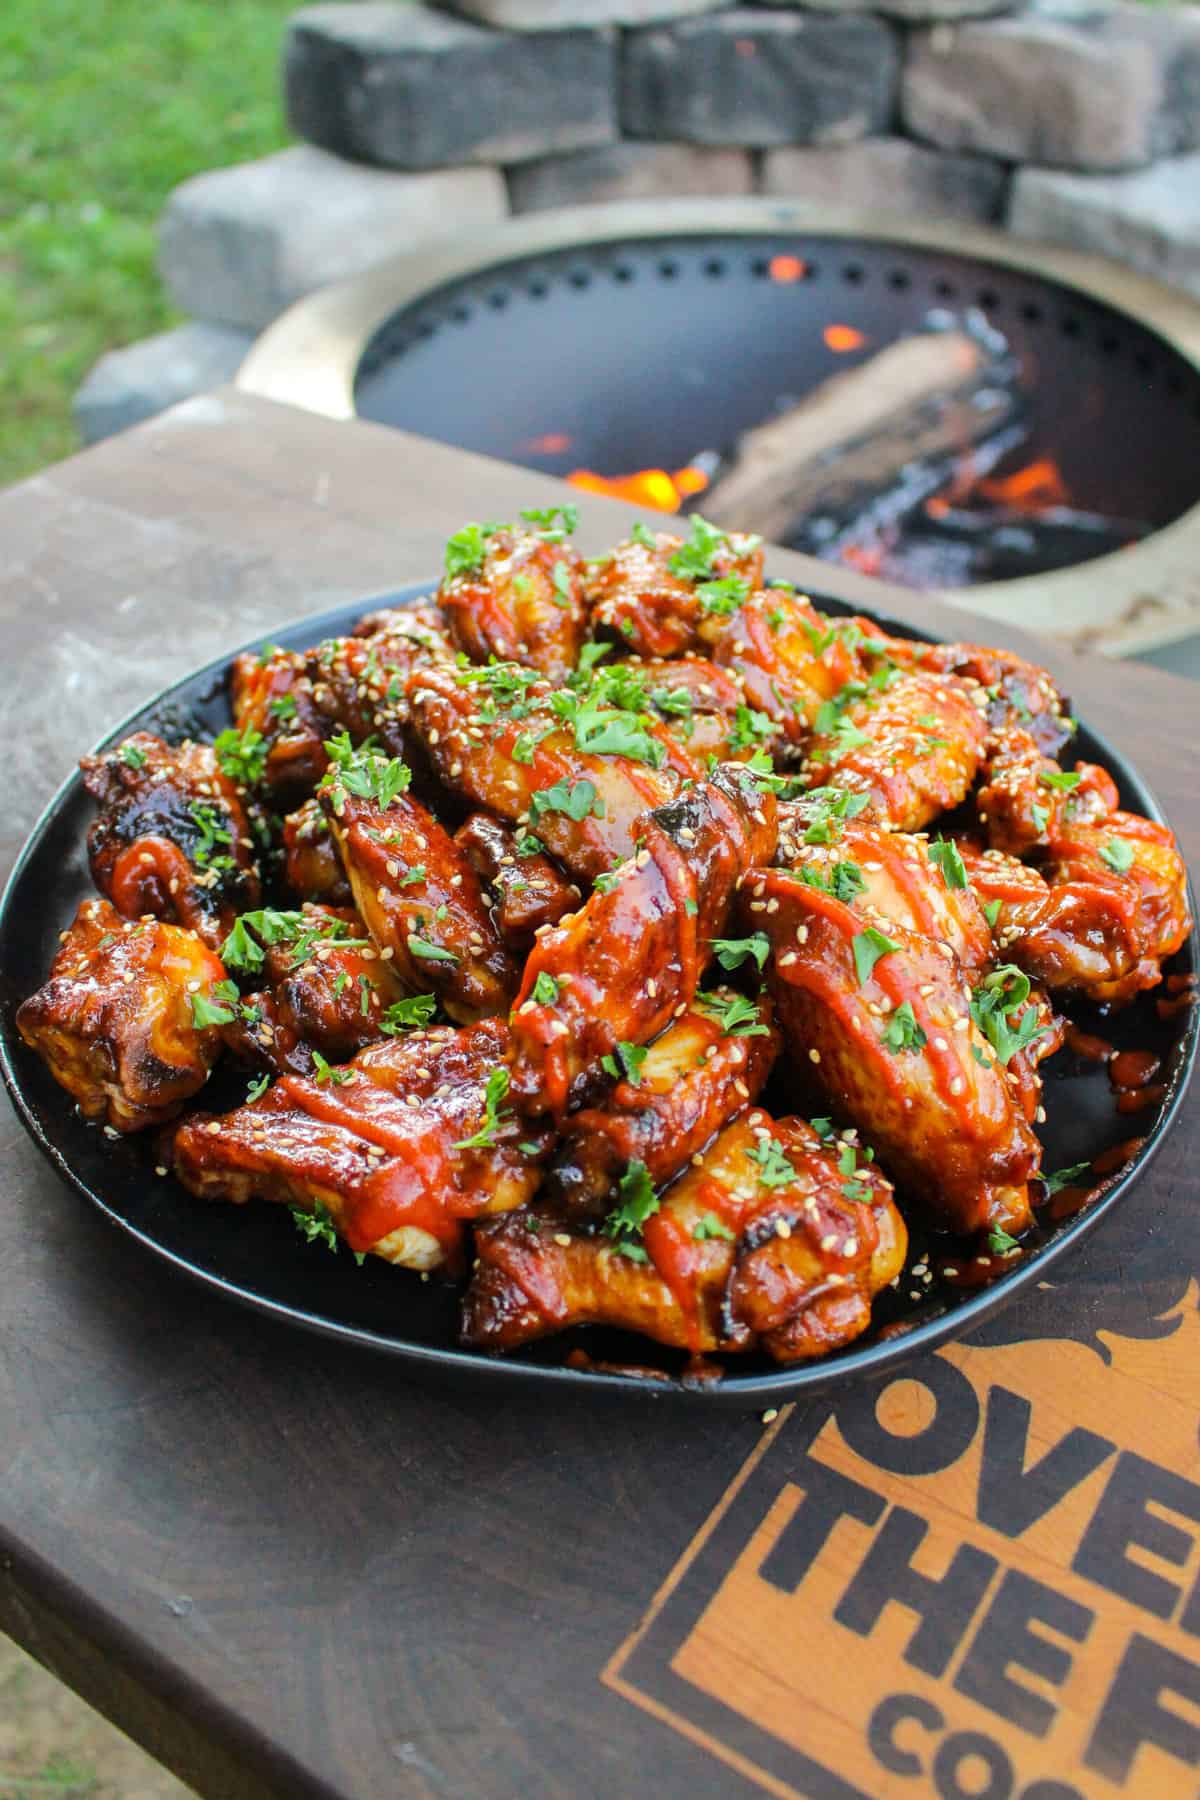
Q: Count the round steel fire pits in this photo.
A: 1